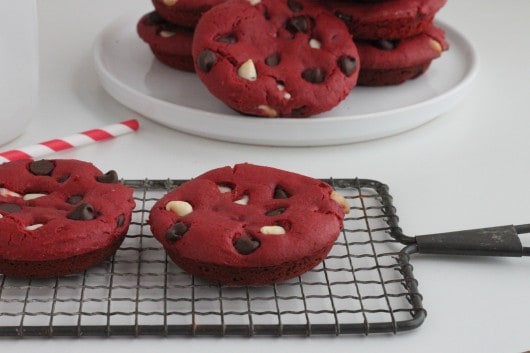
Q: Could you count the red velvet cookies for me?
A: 7